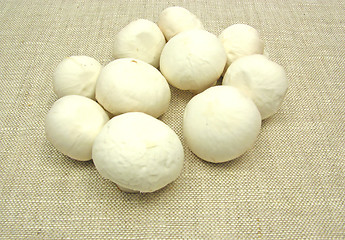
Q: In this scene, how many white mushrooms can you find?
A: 10